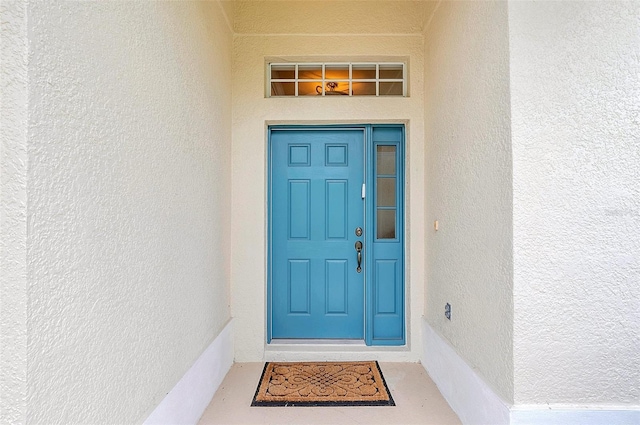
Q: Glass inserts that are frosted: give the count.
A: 3